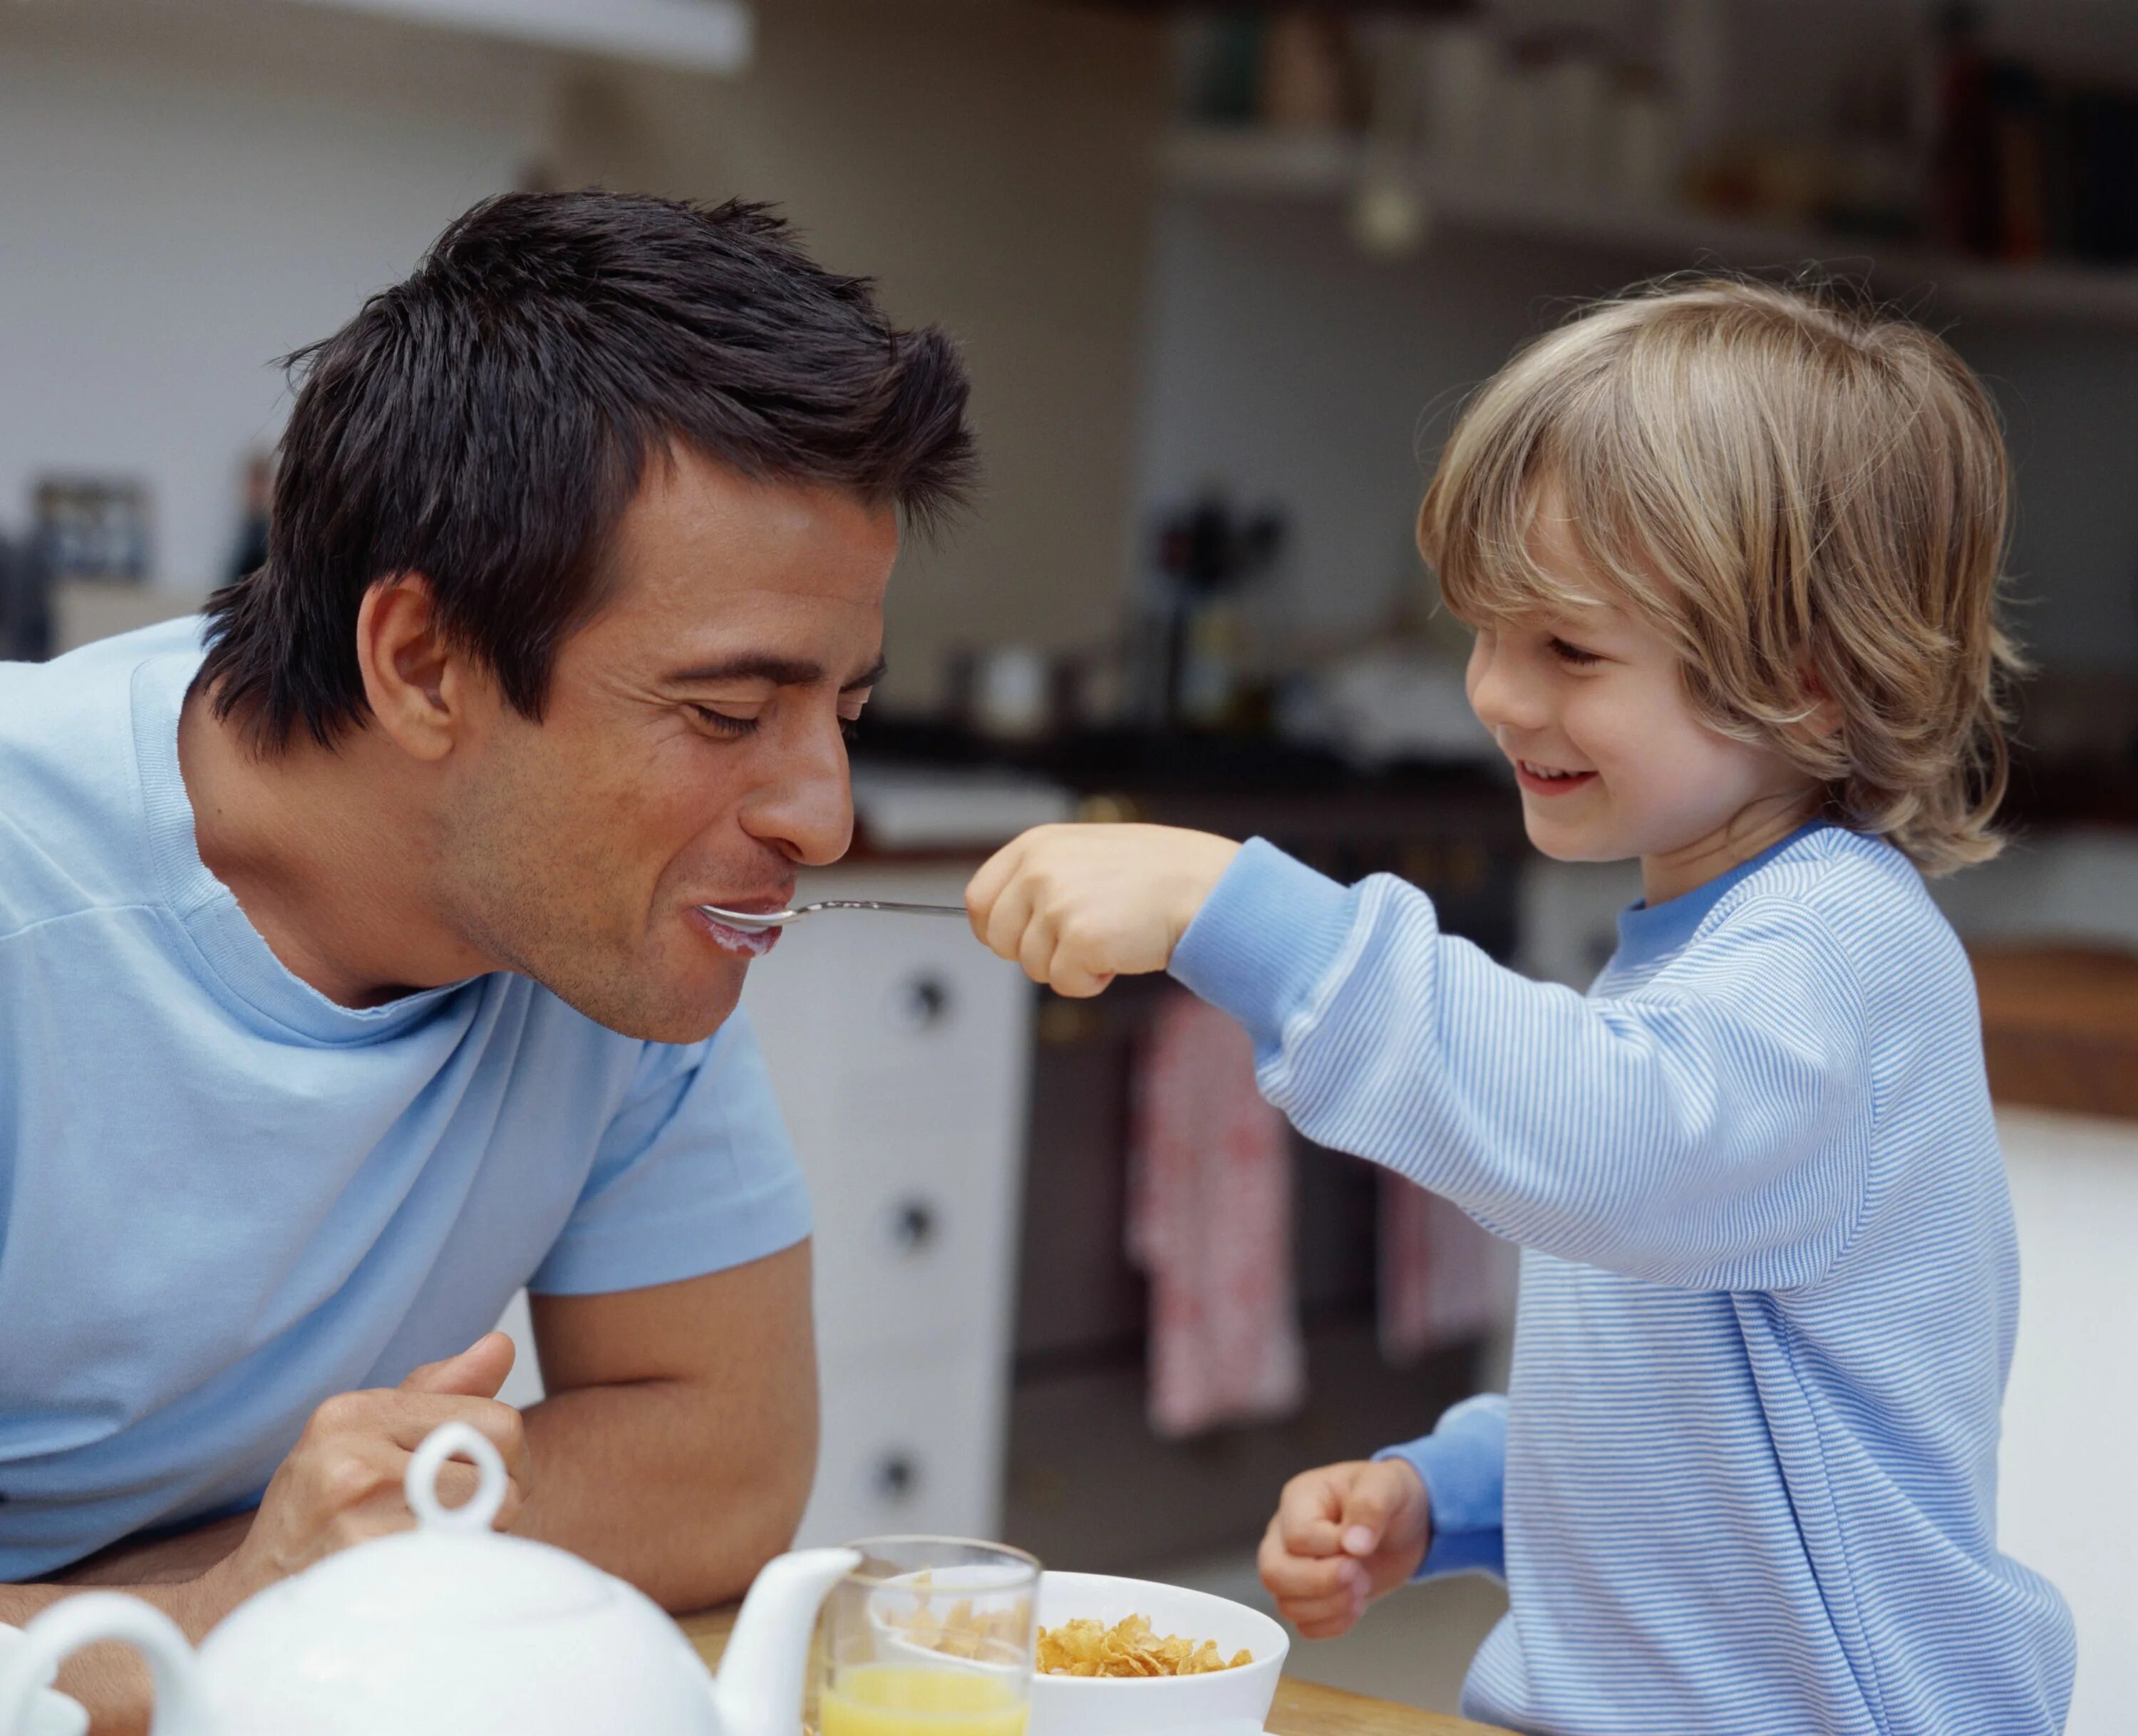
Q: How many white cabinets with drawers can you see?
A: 1